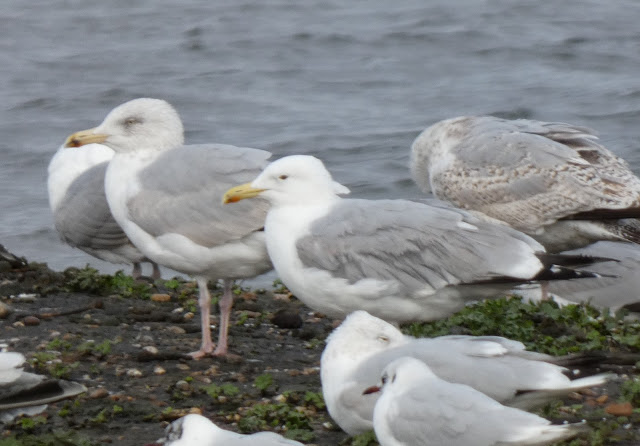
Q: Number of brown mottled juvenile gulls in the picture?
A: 1